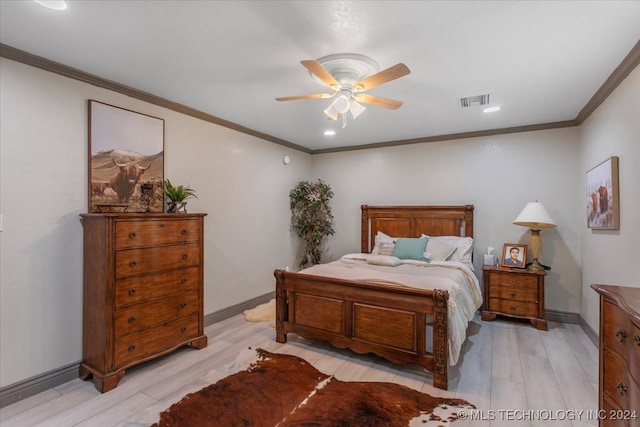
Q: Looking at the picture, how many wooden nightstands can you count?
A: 1